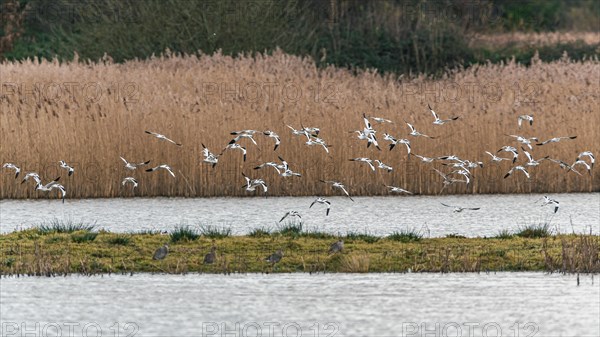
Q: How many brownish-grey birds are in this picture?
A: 4